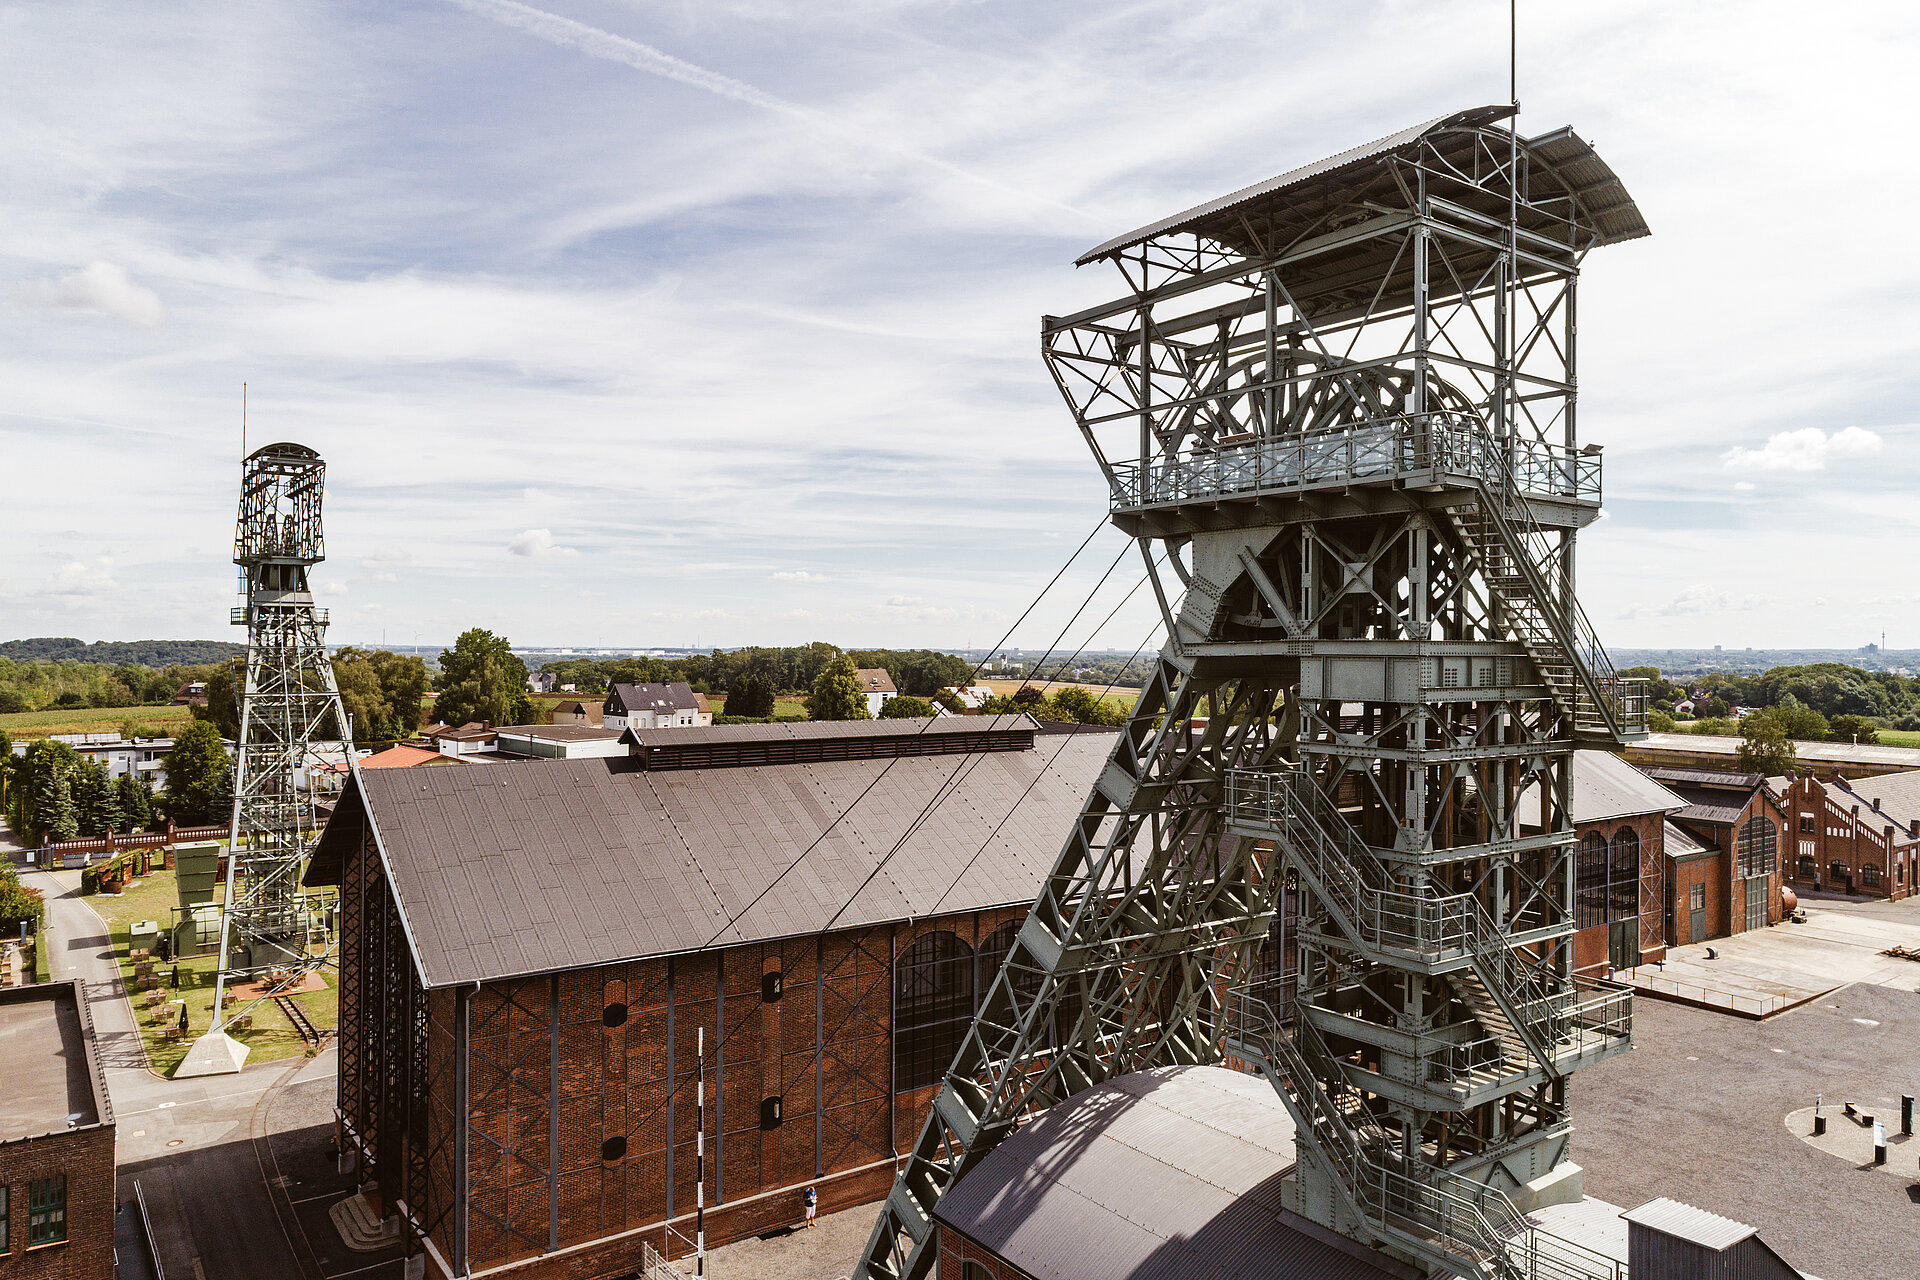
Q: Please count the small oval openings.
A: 4